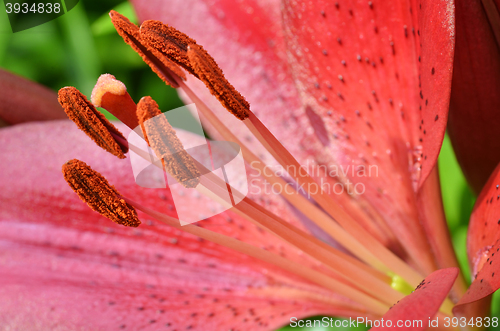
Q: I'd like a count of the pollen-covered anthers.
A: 6